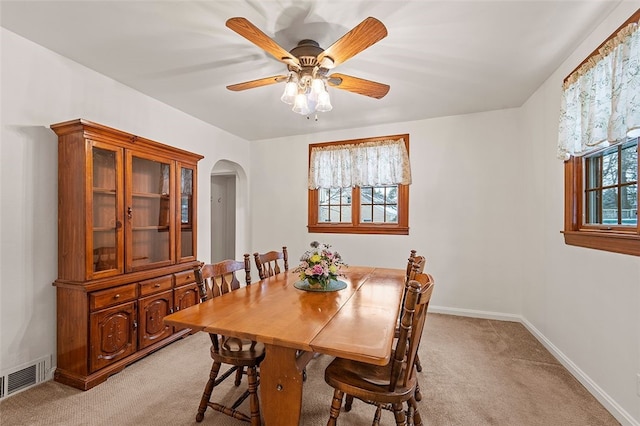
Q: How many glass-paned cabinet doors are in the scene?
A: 3